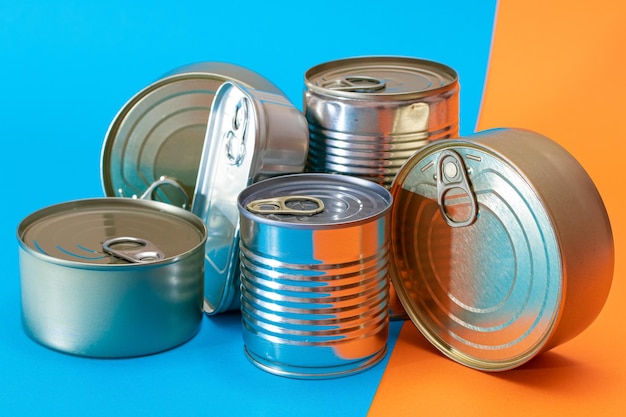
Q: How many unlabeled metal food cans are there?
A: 6